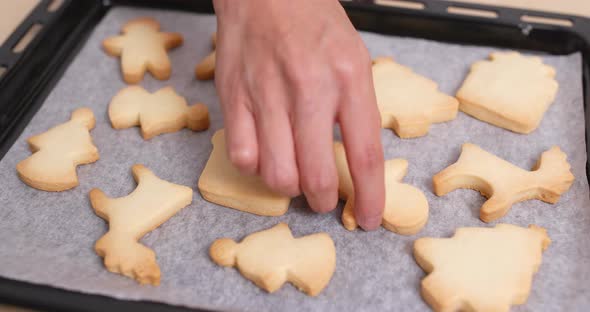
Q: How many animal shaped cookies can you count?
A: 2